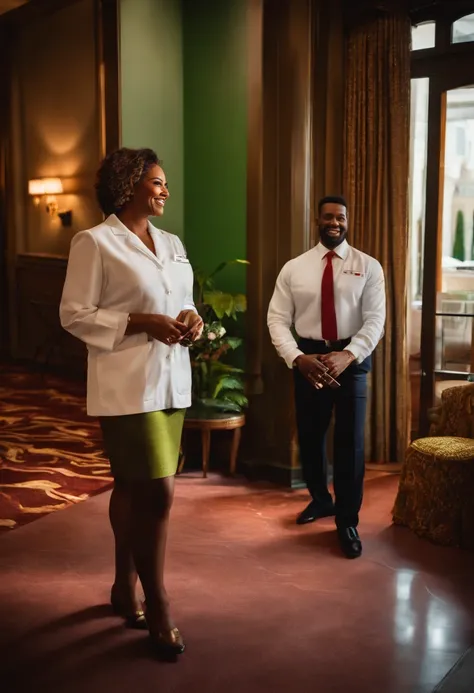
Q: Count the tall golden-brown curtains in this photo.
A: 1